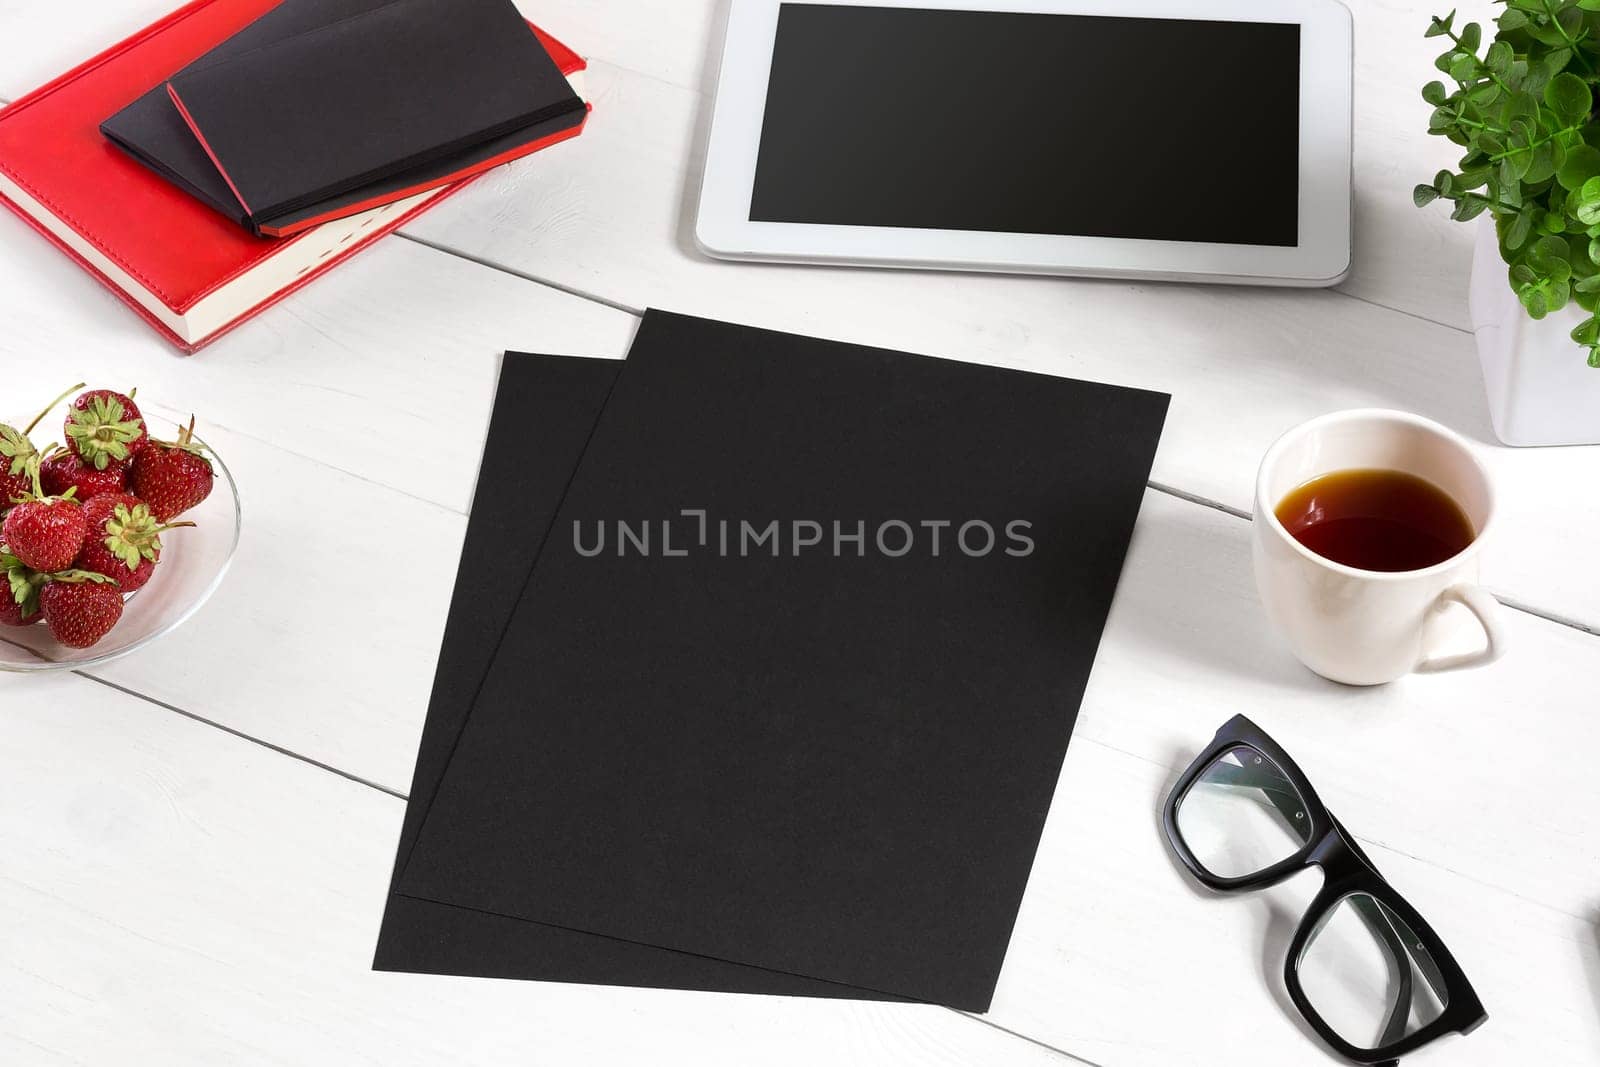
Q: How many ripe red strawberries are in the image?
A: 8